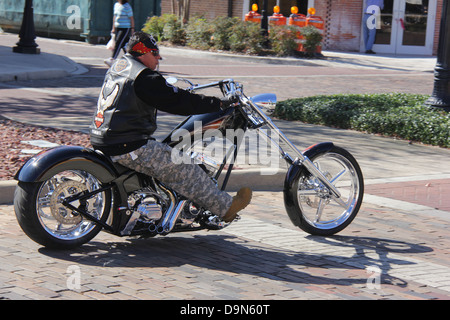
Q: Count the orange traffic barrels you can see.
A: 4